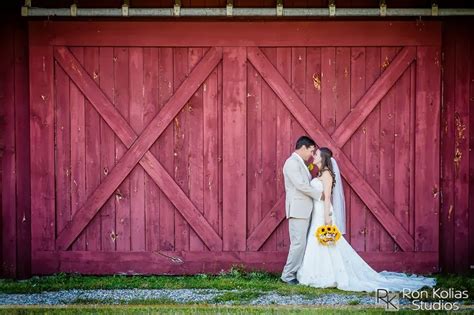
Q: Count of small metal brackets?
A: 9